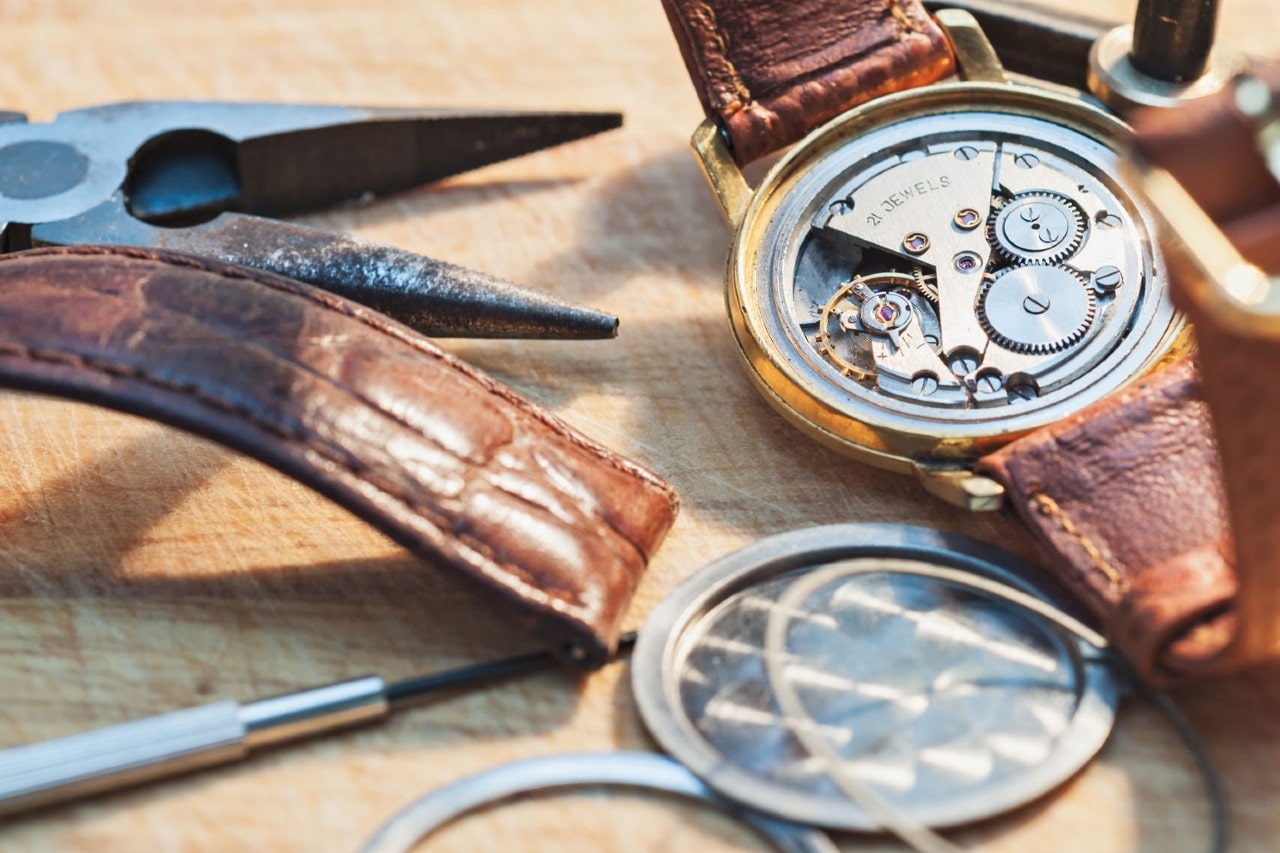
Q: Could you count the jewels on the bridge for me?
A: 3